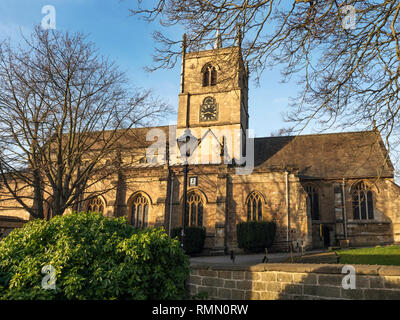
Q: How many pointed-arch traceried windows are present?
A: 7